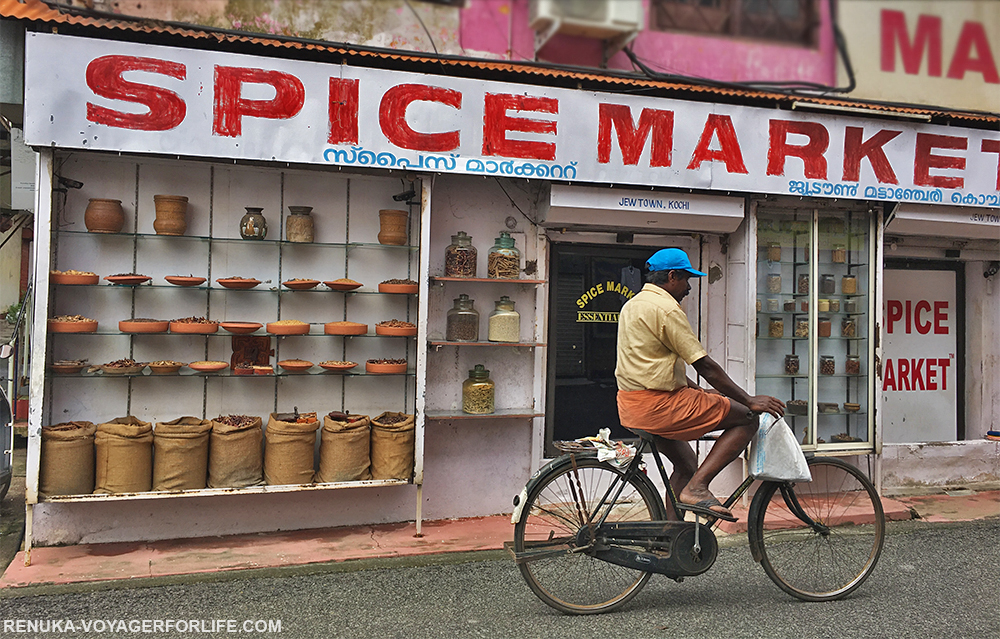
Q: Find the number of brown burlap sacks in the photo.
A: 7